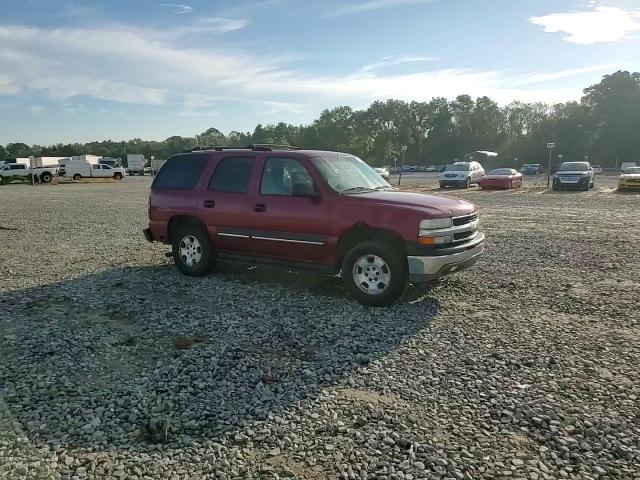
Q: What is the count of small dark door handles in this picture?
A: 2